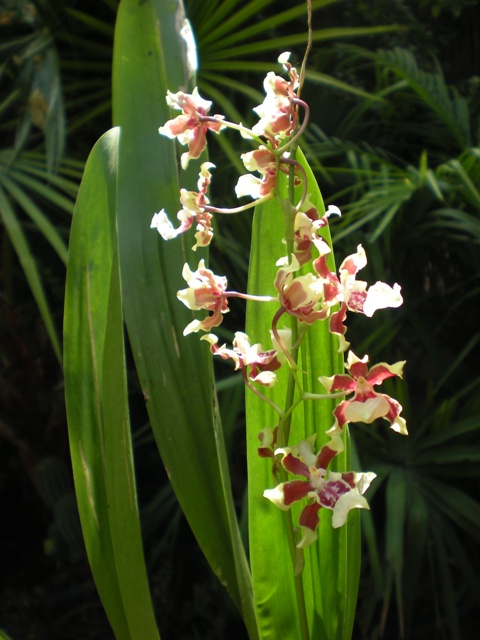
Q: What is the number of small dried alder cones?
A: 0